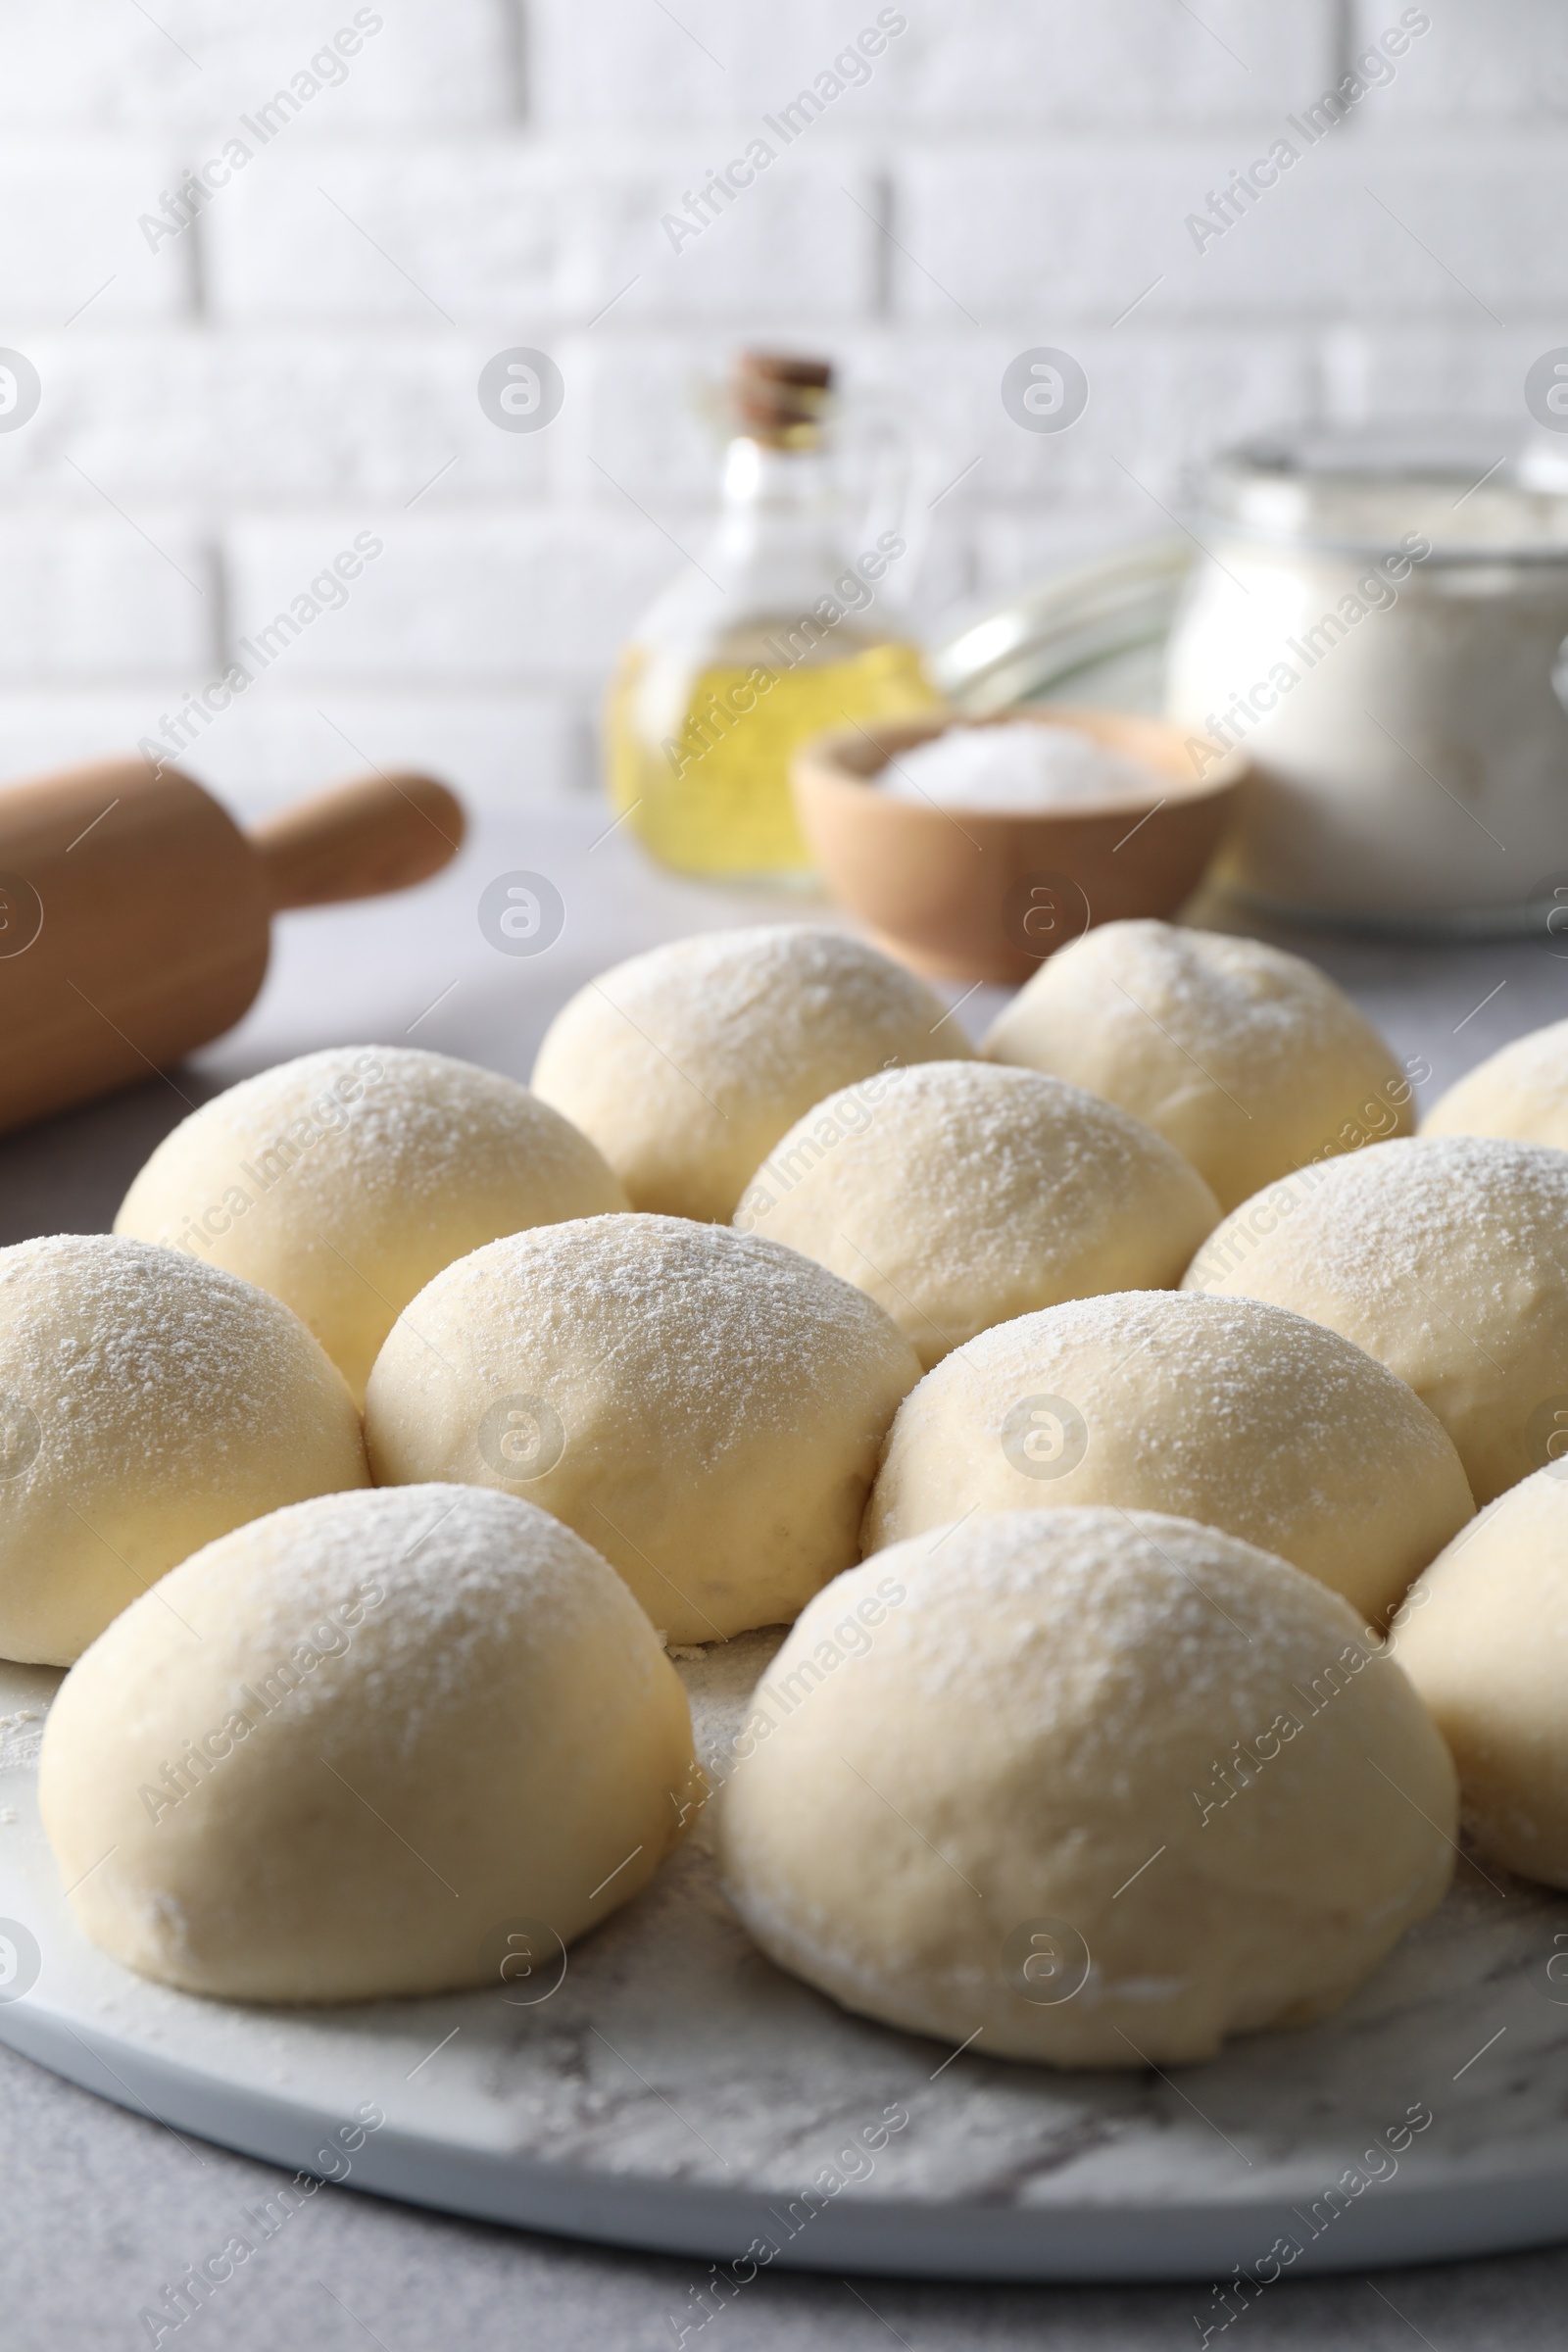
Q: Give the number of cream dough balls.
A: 12